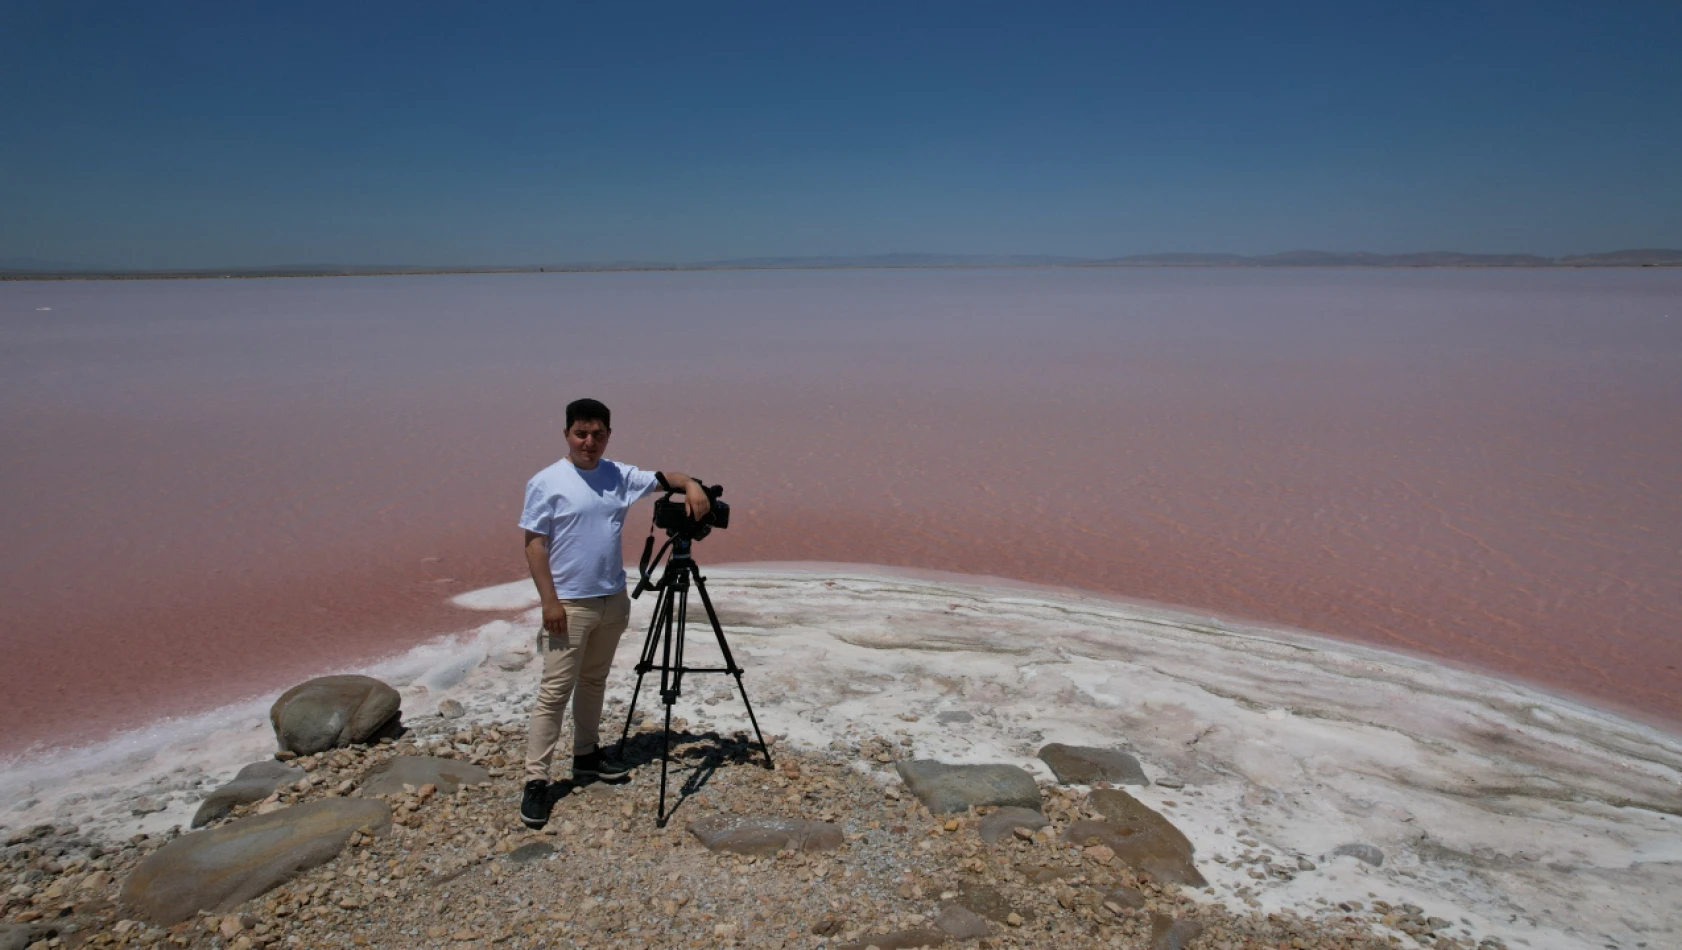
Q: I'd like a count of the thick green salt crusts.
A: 0